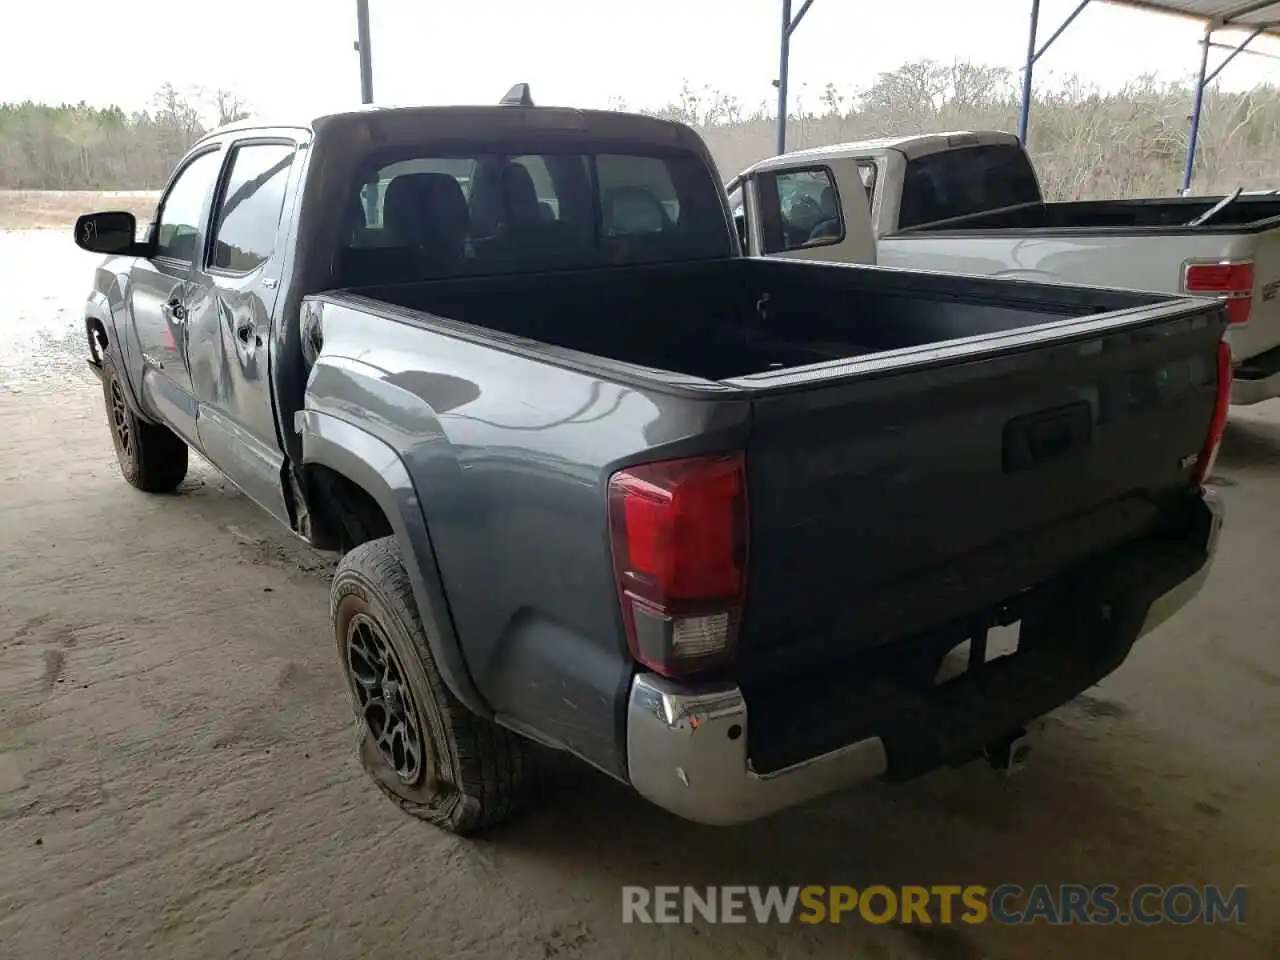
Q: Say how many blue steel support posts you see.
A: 4